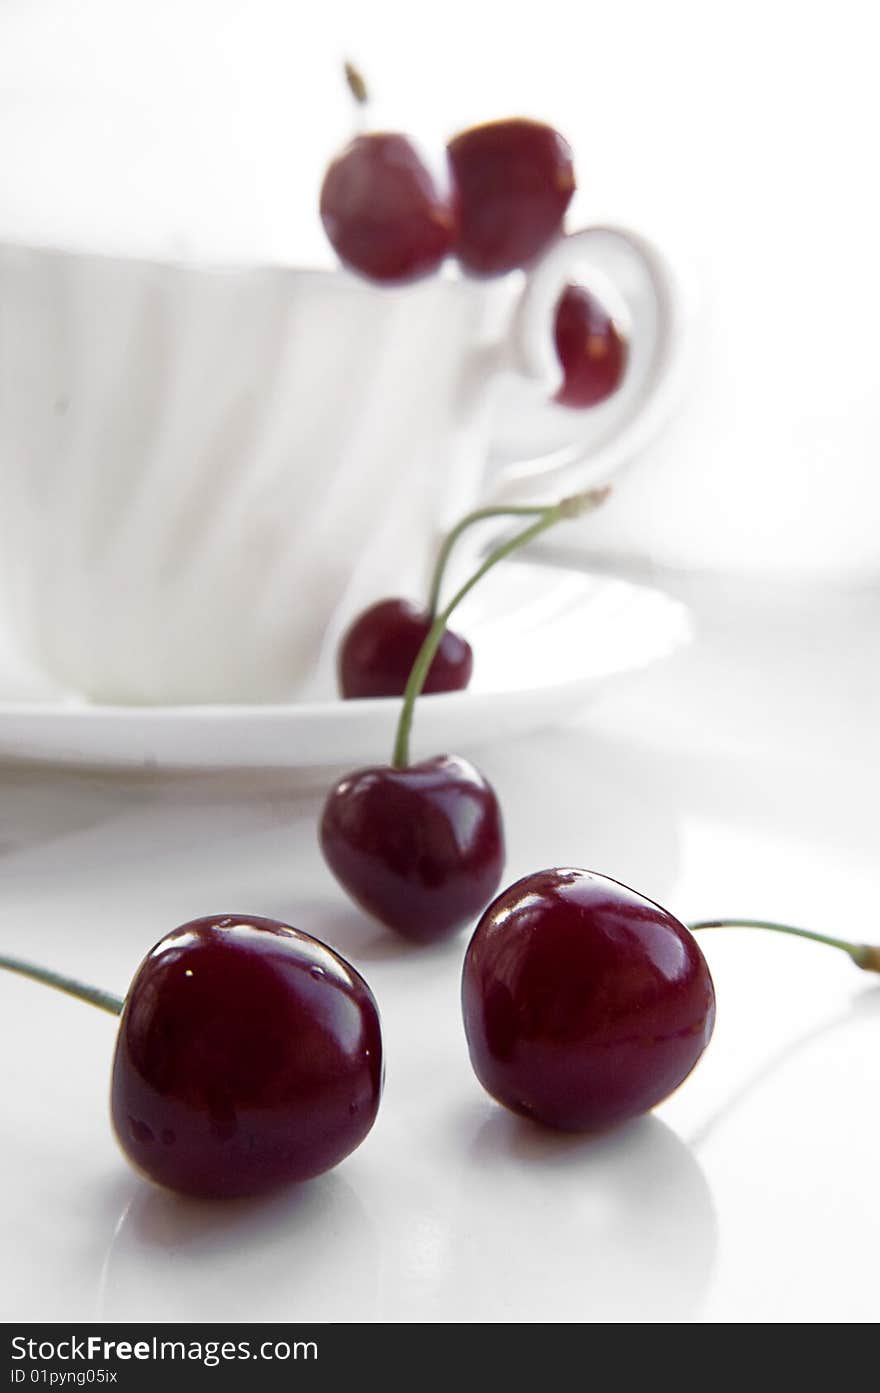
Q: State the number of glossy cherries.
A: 7